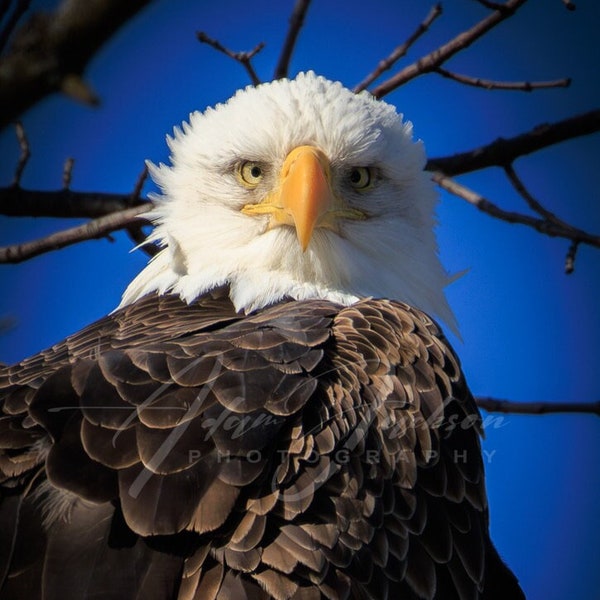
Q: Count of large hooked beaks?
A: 1